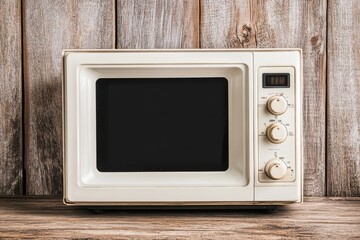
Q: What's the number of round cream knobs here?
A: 3